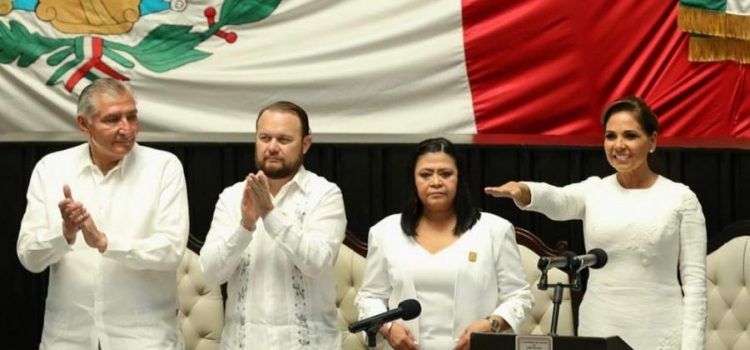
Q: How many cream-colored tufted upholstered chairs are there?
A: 4